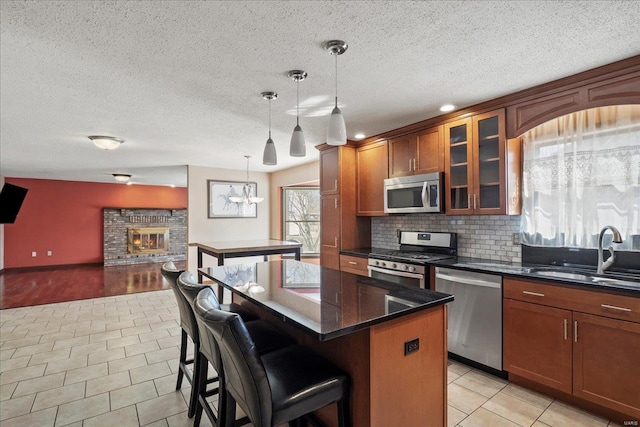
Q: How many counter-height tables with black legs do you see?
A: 1